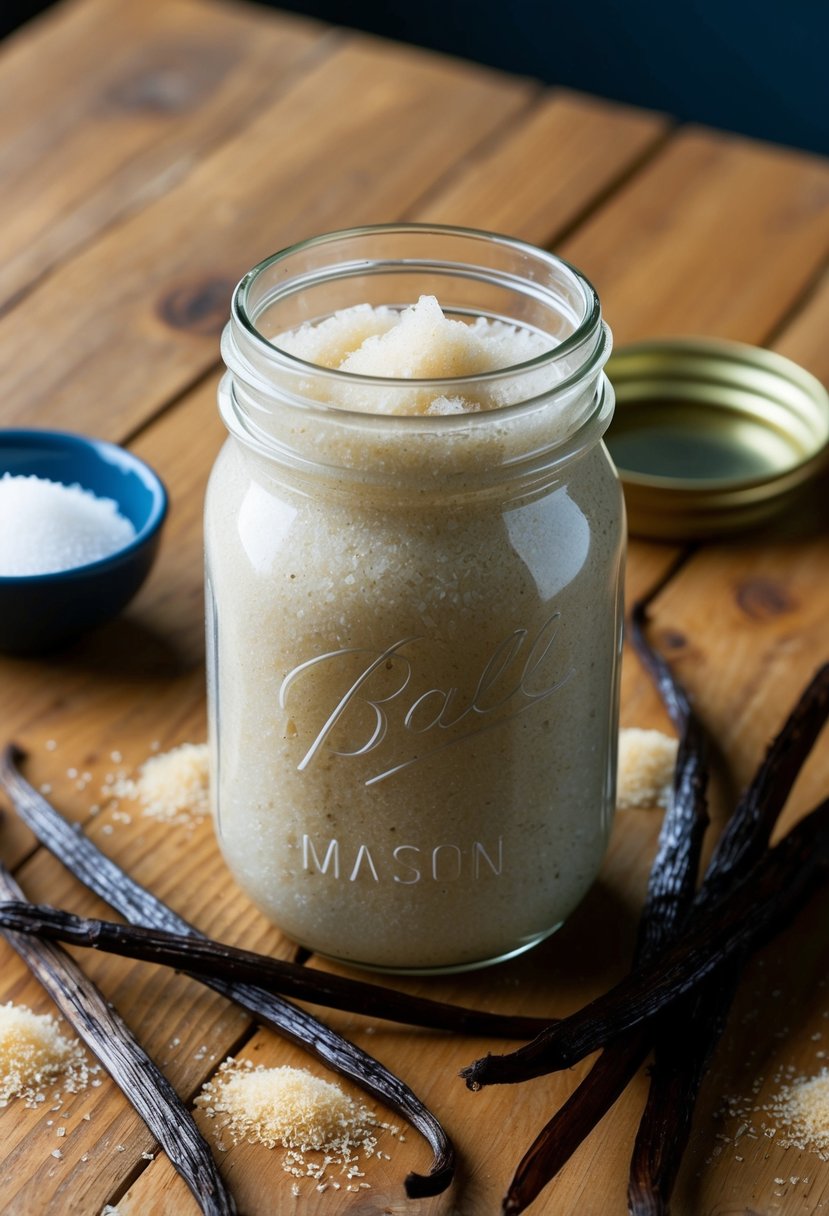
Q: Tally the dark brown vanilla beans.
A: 6